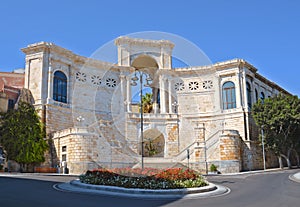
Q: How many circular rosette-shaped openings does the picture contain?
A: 6